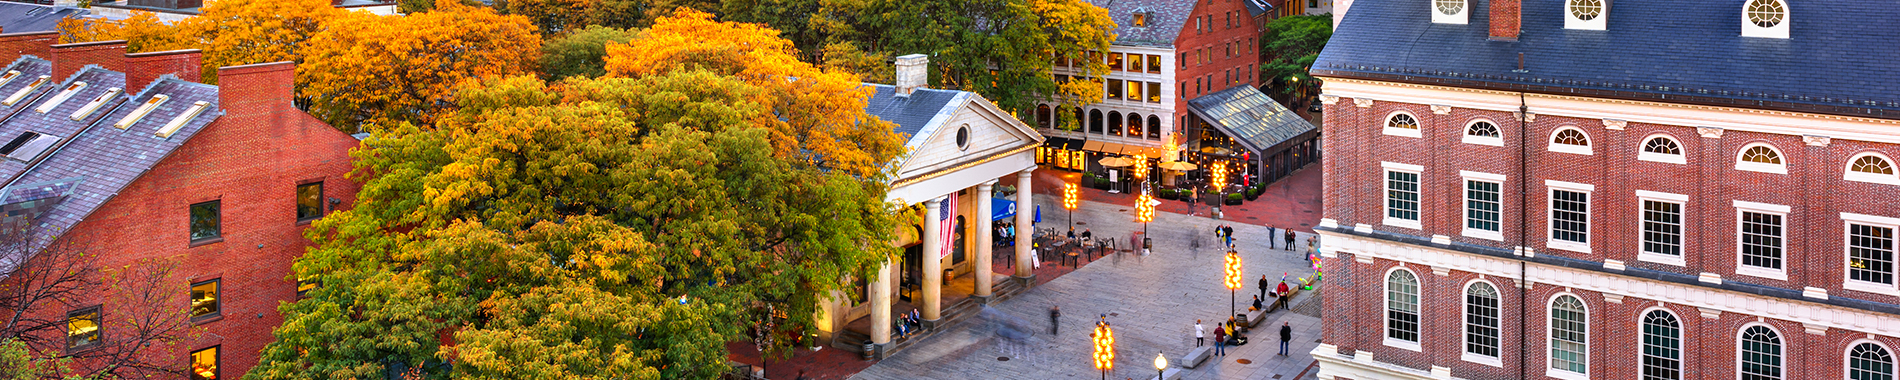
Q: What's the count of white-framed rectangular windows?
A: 6